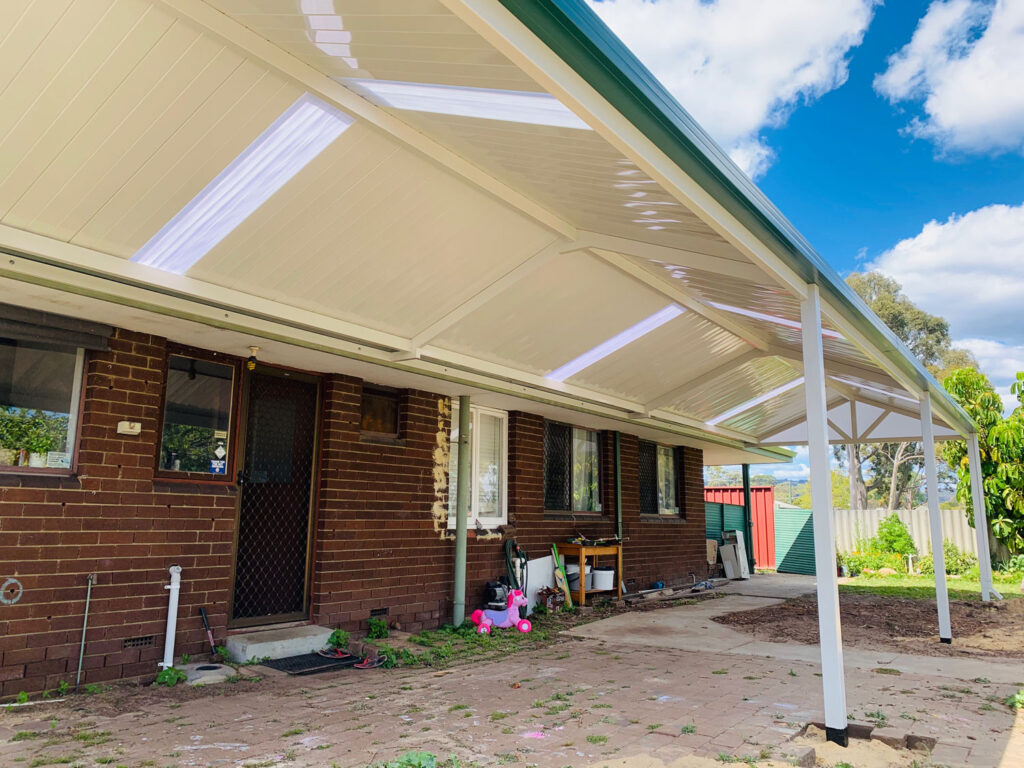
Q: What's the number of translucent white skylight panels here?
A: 6